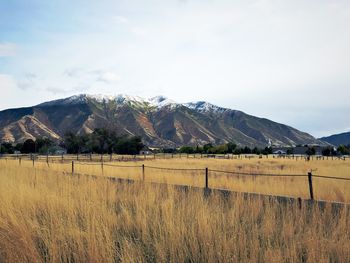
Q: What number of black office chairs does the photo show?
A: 0